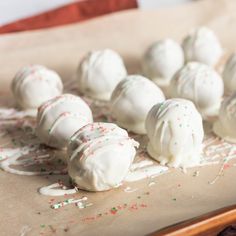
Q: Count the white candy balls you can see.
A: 11